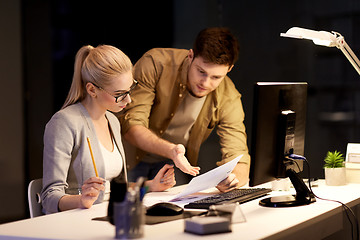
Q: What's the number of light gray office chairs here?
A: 1